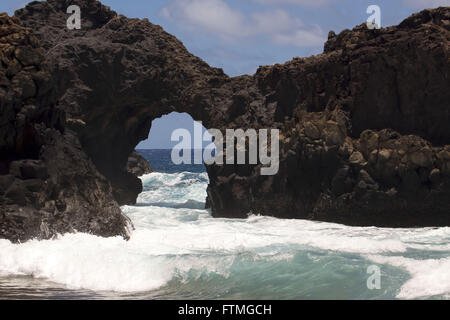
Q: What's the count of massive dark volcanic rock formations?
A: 2